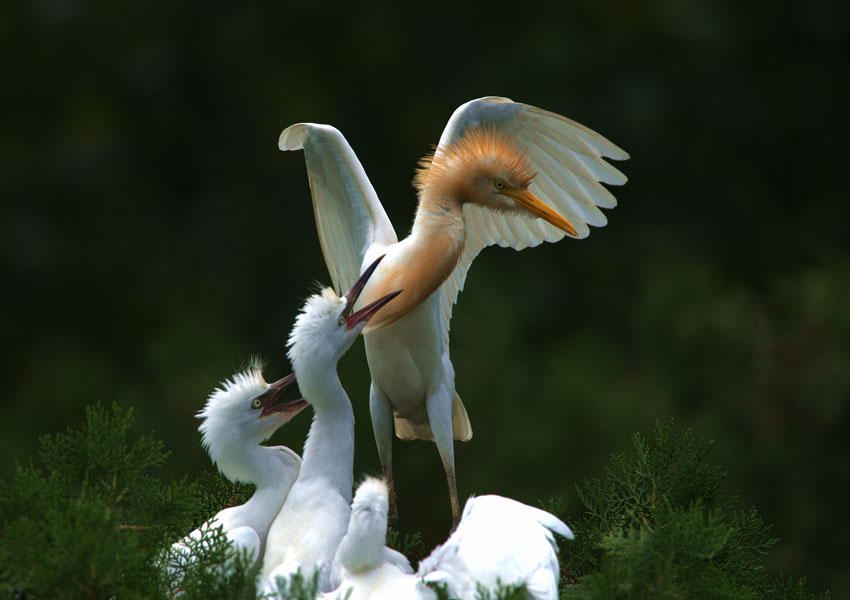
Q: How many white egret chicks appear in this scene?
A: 4